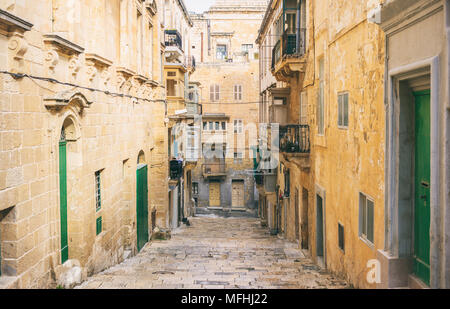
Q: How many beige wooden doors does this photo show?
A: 2